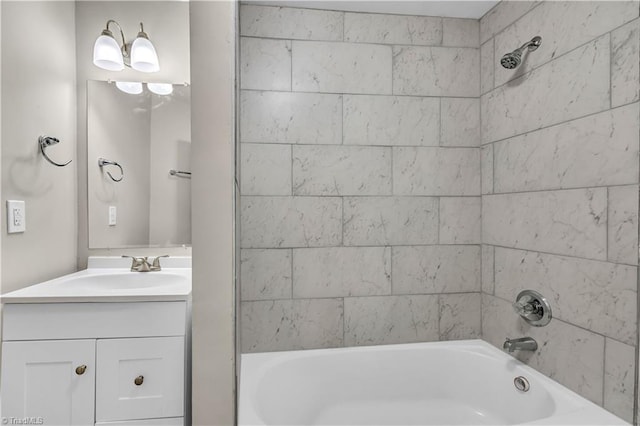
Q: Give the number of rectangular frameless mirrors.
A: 1